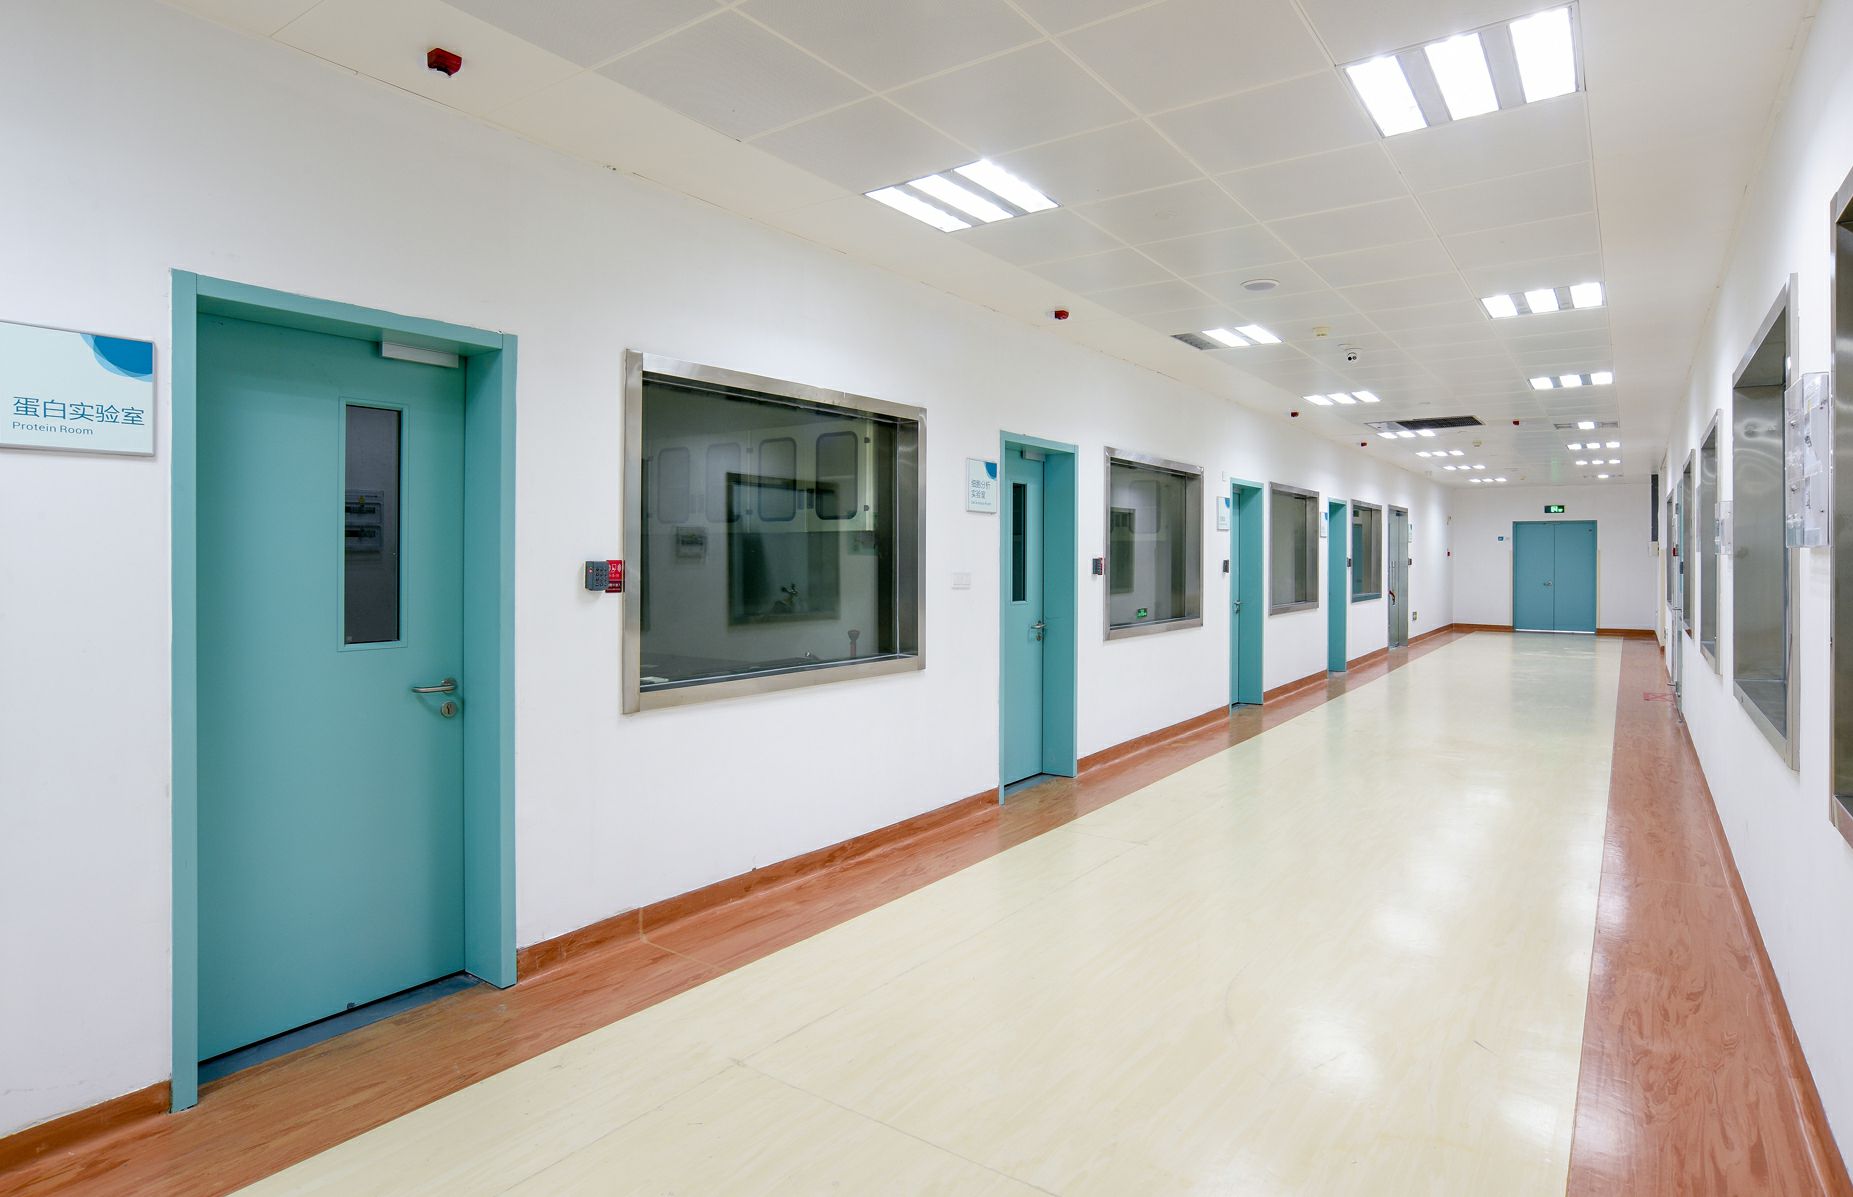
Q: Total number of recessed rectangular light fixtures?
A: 14